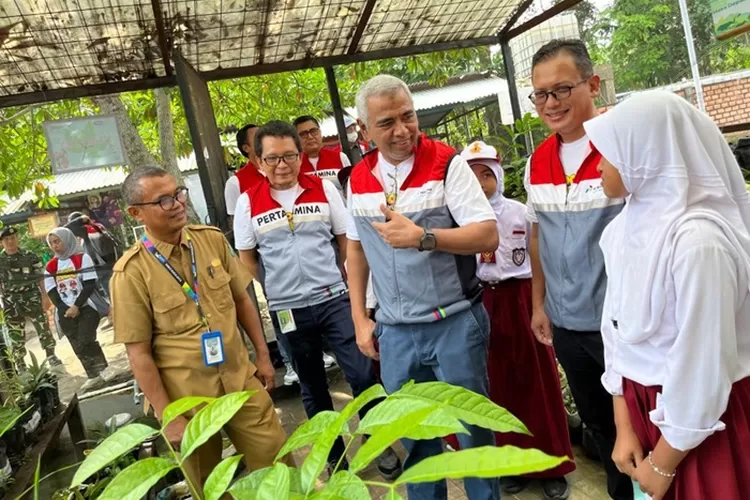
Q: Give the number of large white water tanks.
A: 1